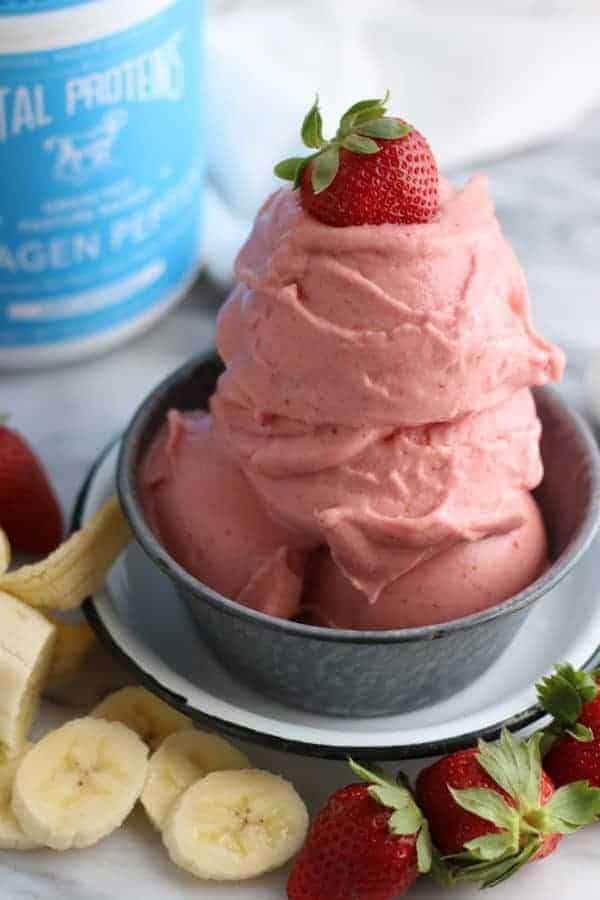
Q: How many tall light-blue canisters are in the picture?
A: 1